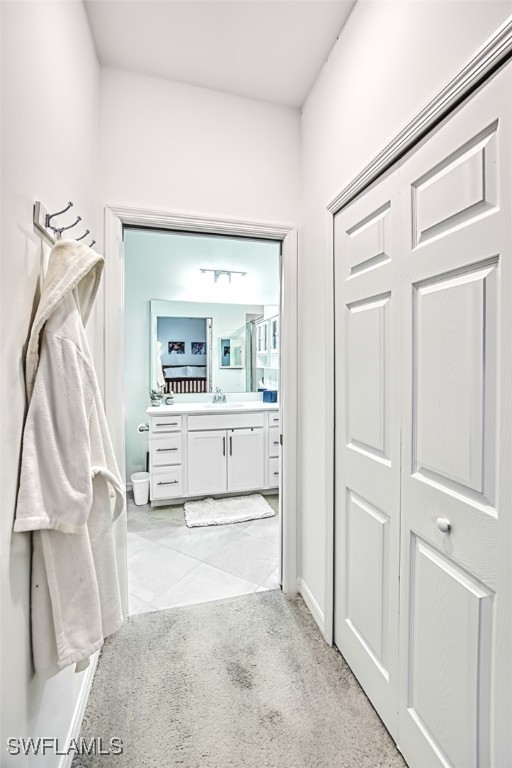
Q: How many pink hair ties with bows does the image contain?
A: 0